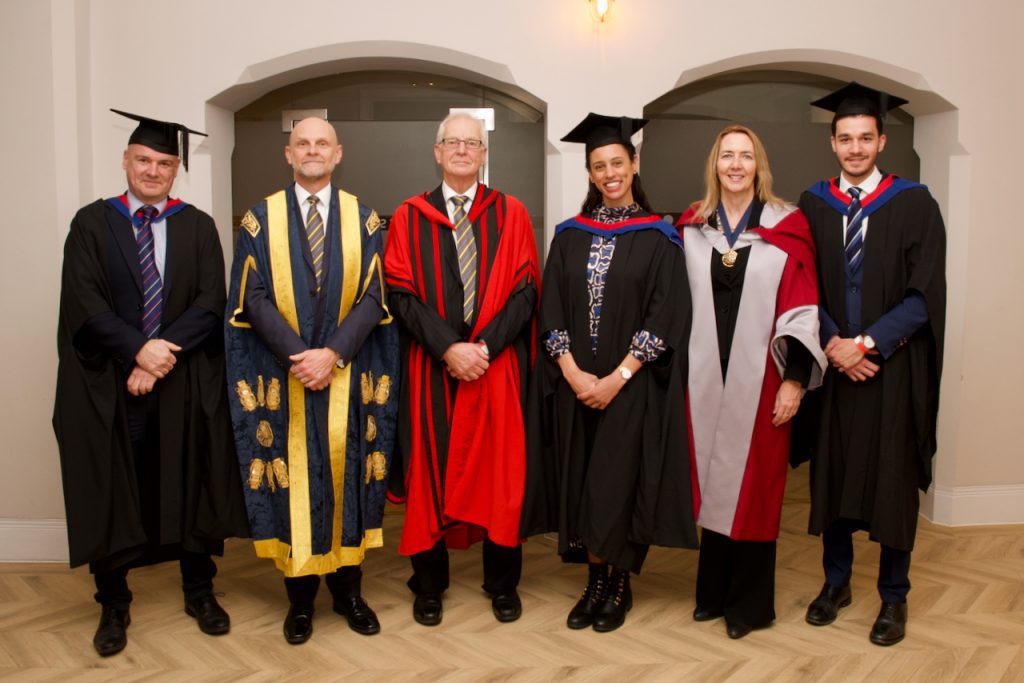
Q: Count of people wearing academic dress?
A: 6